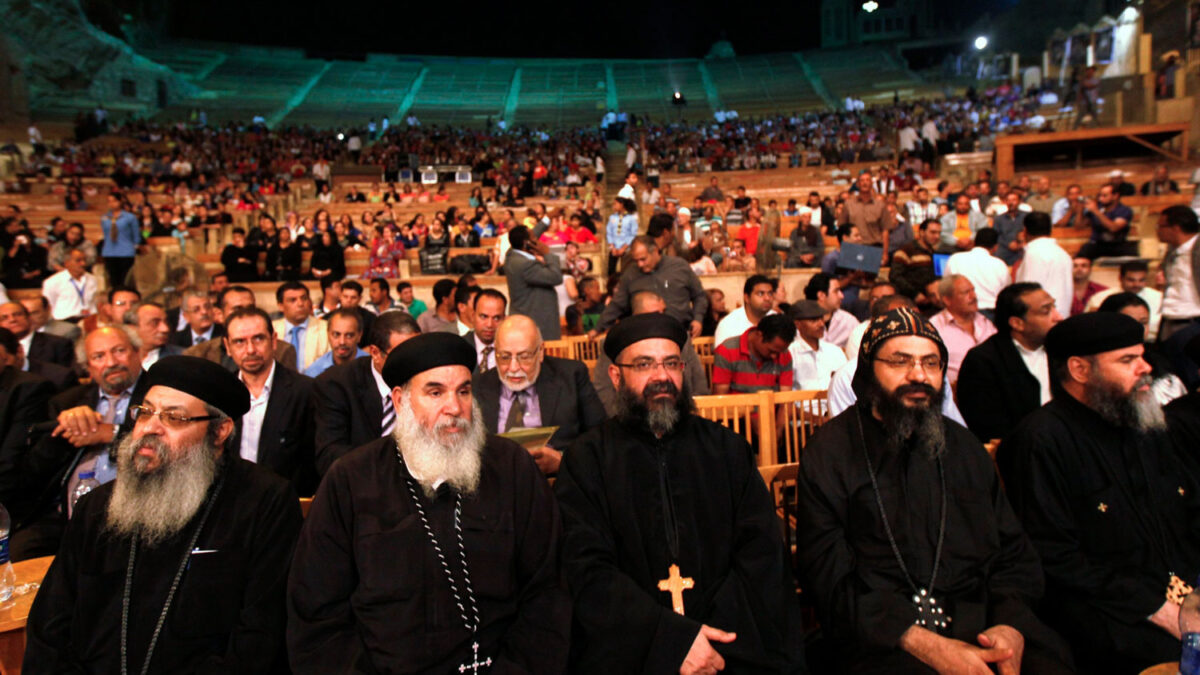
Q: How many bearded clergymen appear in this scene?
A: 5